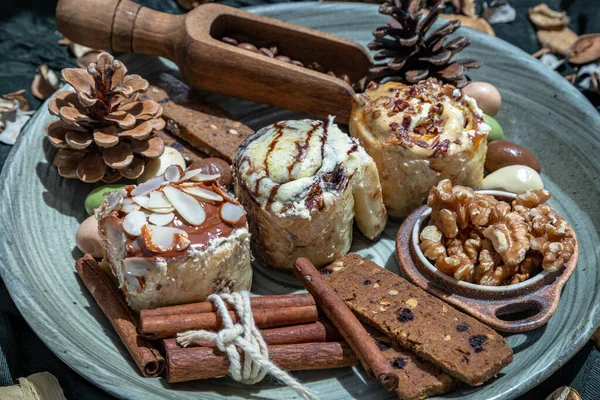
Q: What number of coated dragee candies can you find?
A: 8